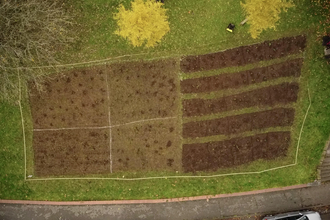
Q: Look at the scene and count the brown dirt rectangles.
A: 9